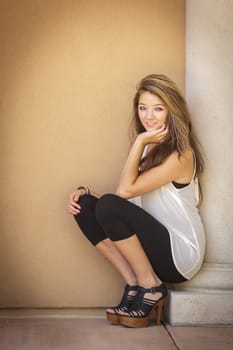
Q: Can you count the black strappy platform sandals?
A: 2